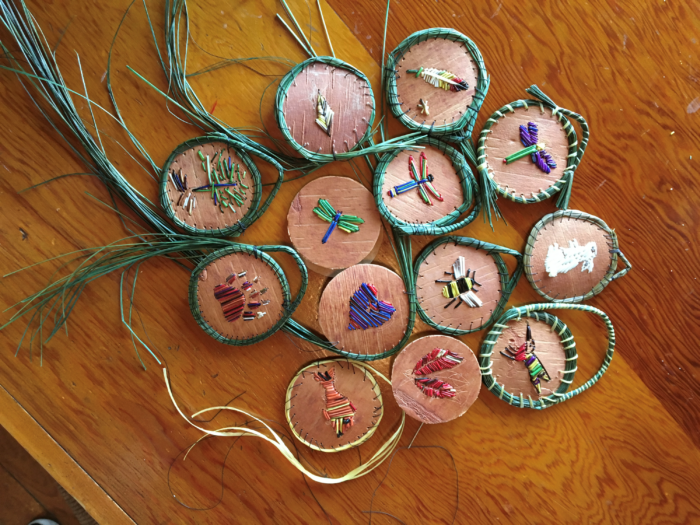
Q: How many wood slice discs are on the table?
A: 13